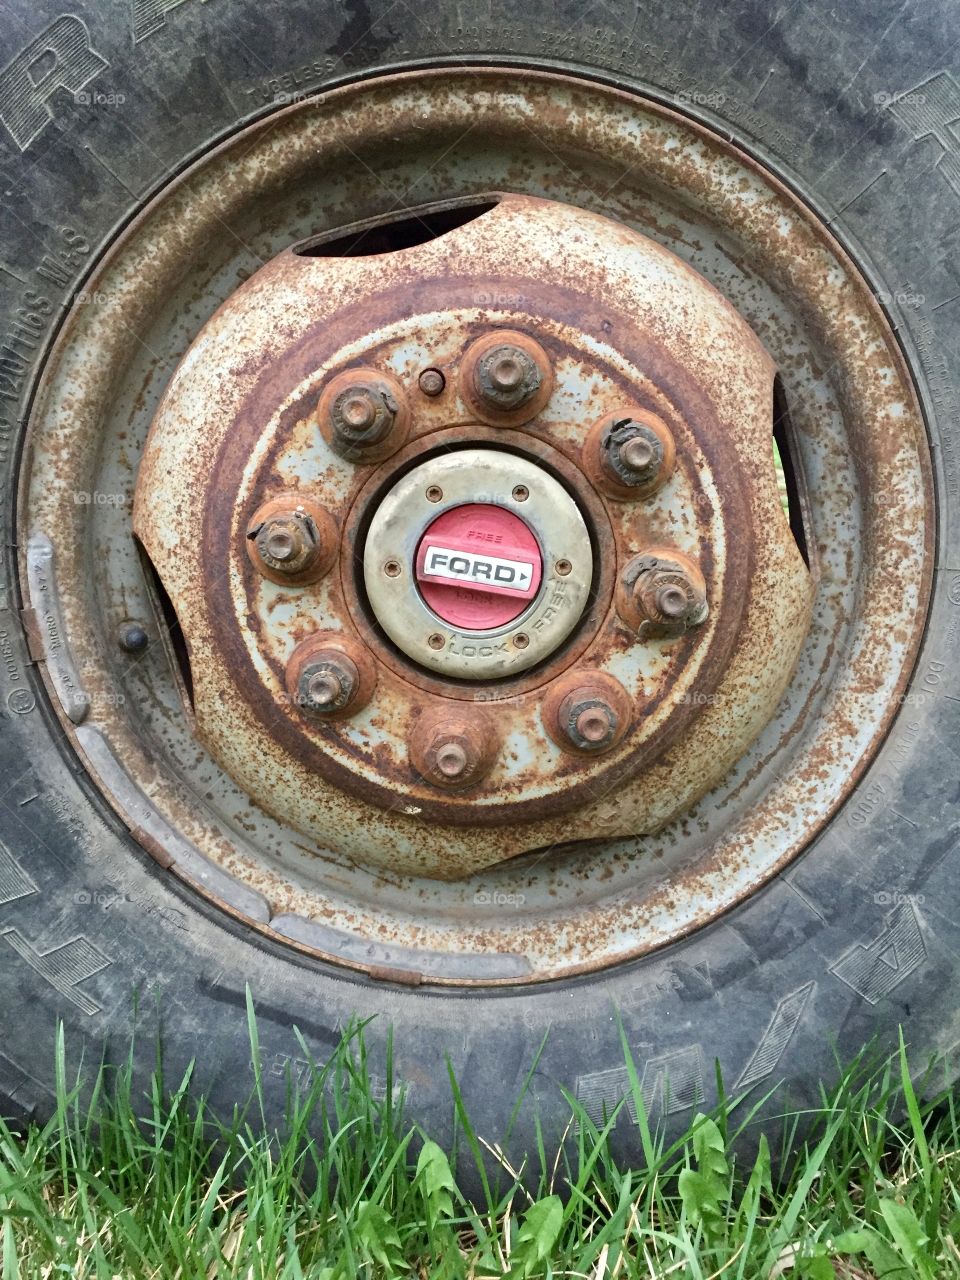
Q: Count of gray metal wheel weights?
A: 3